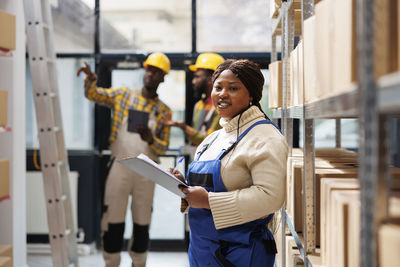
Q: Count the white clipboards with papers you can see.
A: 1